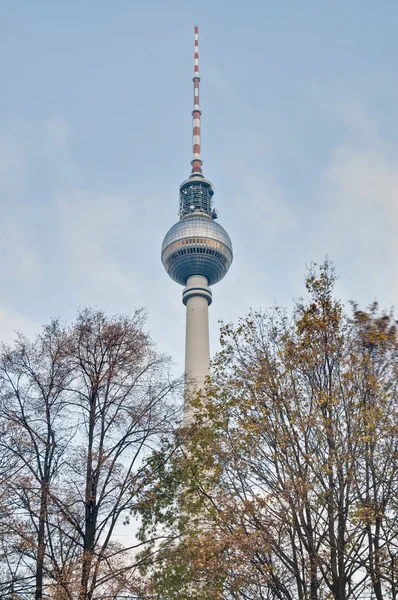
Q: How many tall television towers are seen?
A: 1